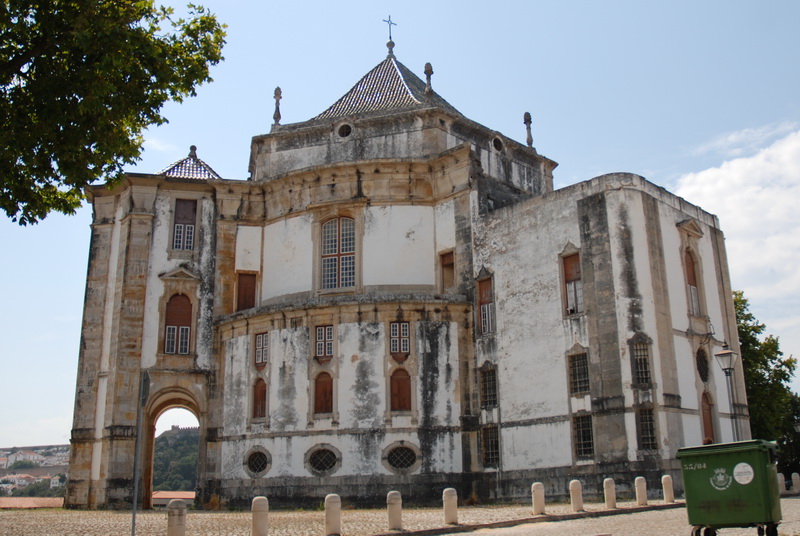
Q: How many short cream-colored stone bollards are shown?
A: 12